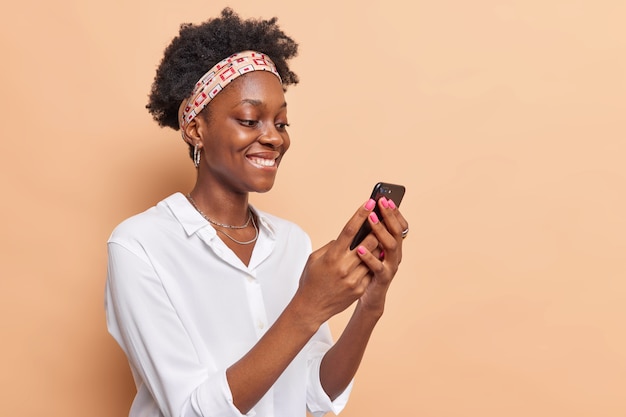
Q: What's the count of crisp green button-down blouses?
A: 0